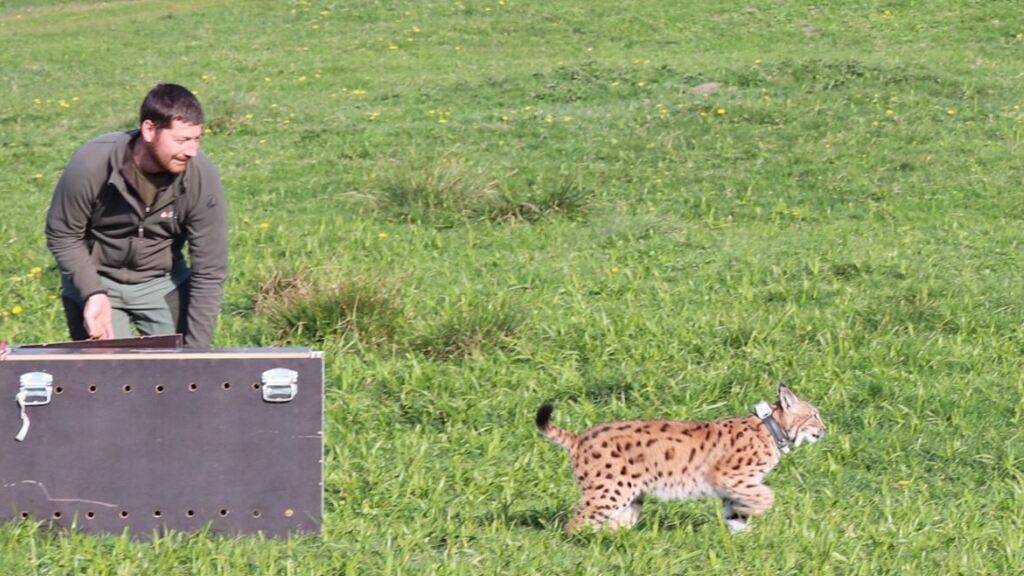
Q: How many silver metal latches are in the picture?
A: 2